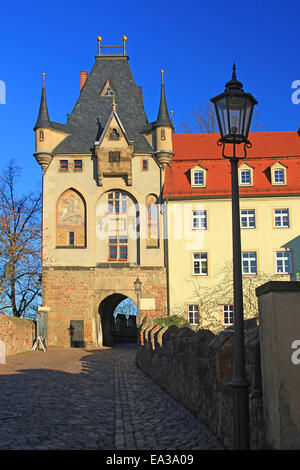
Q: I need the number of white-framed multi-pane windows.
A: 11